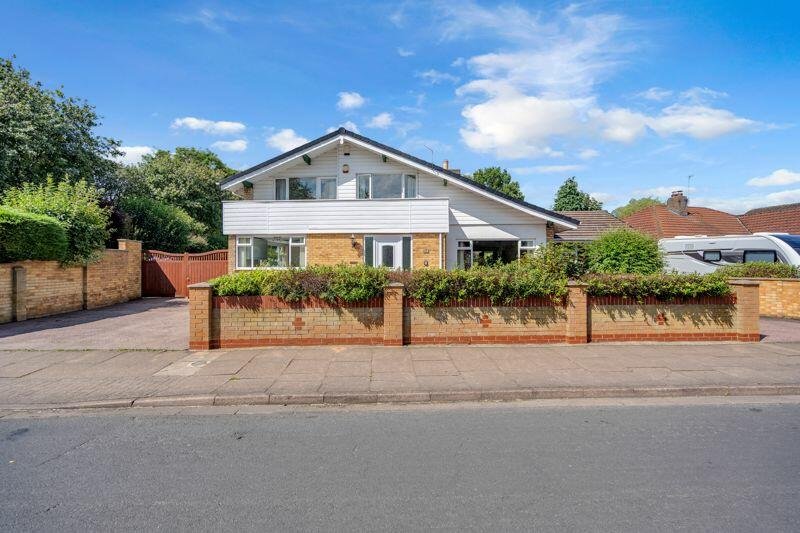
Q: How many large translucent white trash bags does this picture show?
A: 0